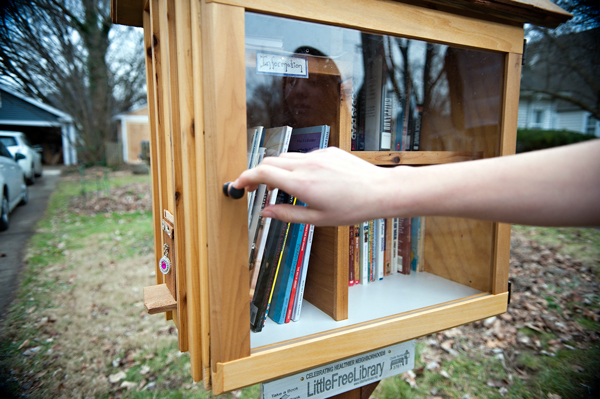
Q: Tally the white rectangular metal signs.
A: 1